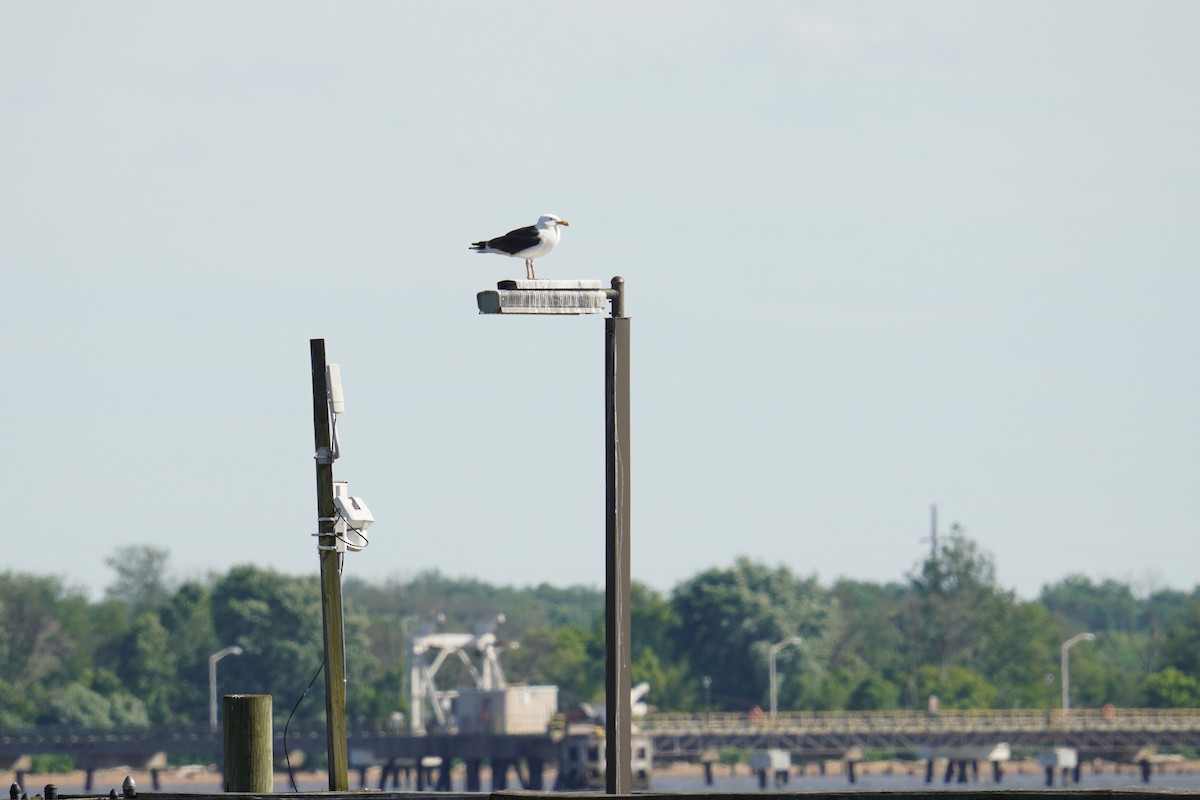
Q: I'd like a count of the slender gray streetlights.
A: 3